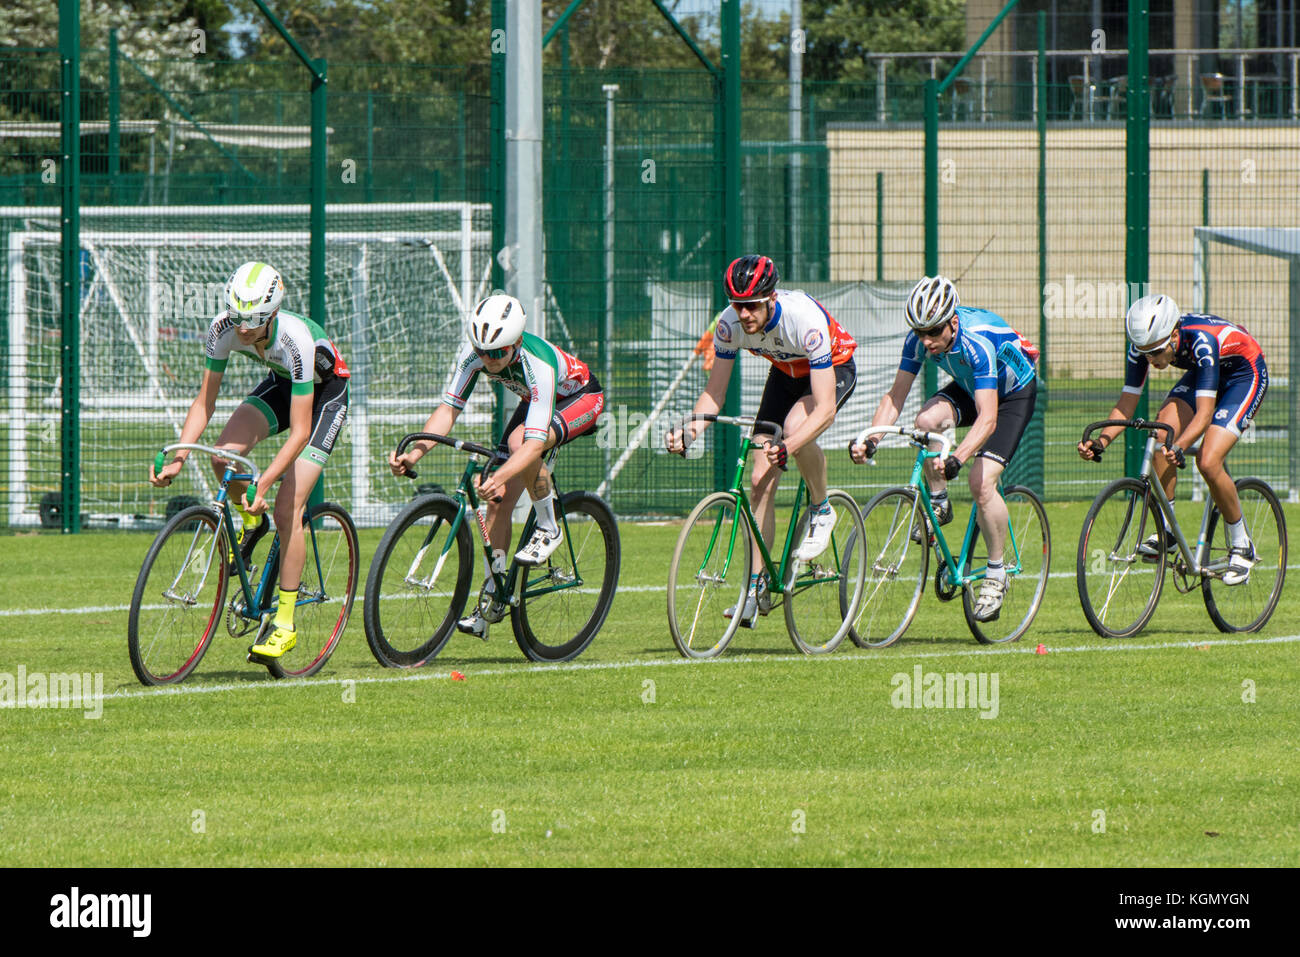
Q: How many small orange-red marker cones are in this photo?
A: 2